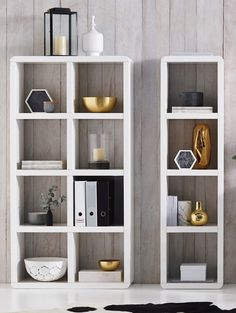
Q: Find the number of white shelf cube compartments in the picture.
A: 12